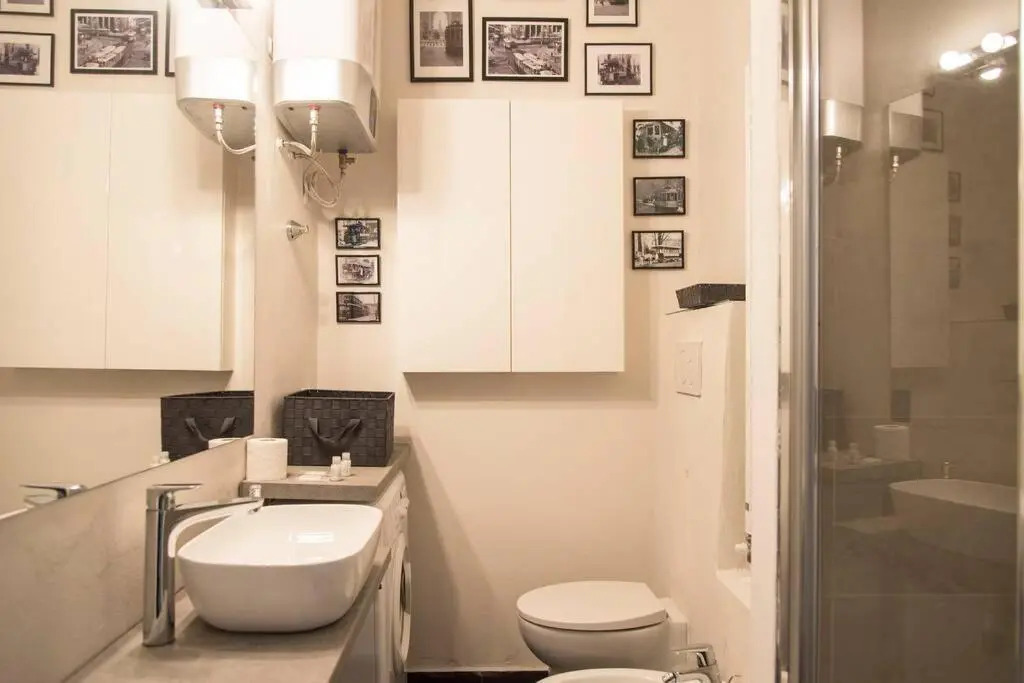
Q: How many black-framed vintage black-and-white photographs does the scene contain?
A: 10